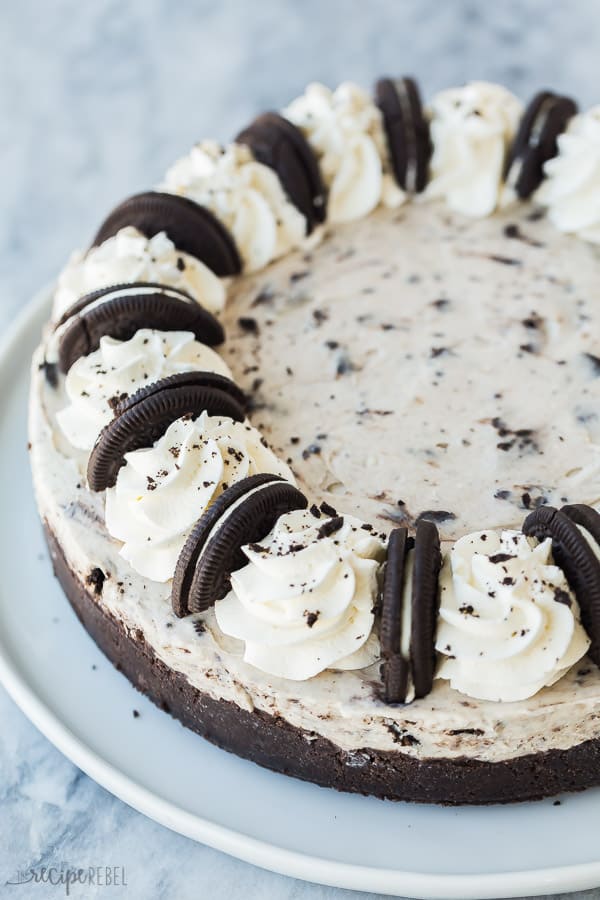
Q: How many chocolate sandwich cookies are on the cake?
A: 9